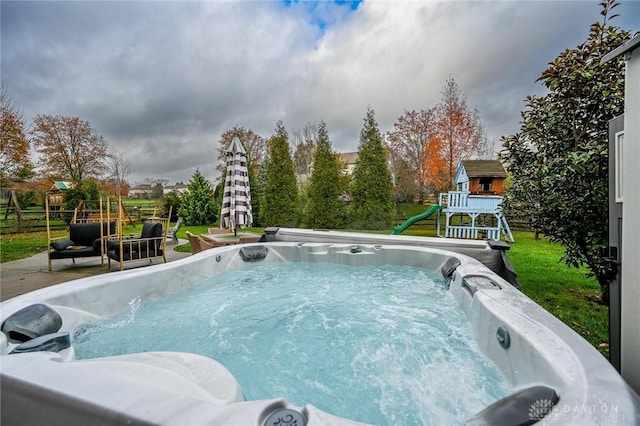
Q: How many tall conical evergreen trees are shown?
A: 3